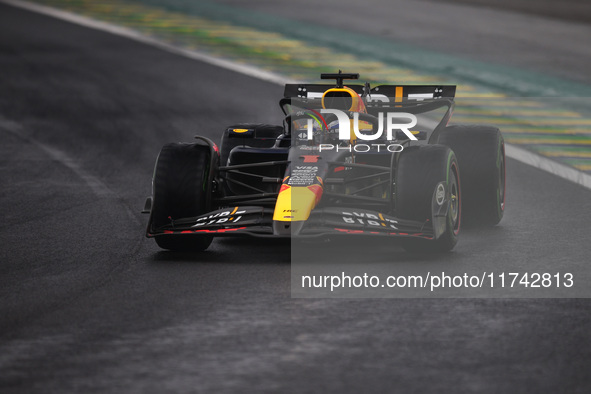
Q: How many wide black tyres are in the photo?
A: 4